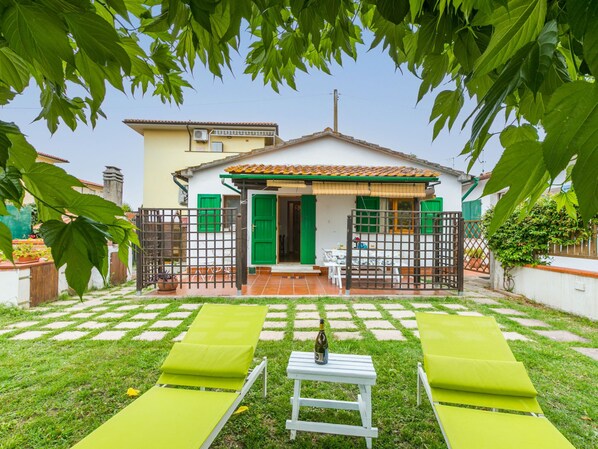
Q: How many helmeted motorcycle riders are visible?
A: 0